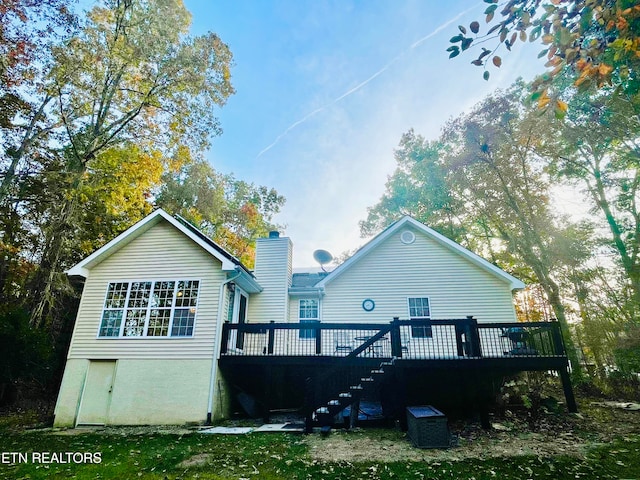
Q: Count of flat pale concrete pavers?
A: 2